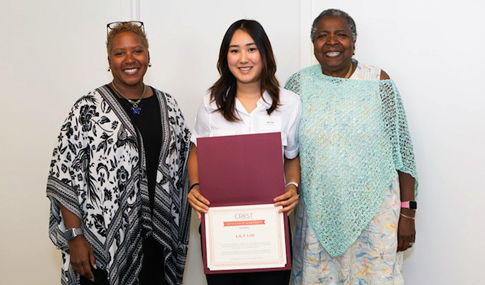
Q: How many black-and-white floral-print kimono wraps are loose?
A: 1